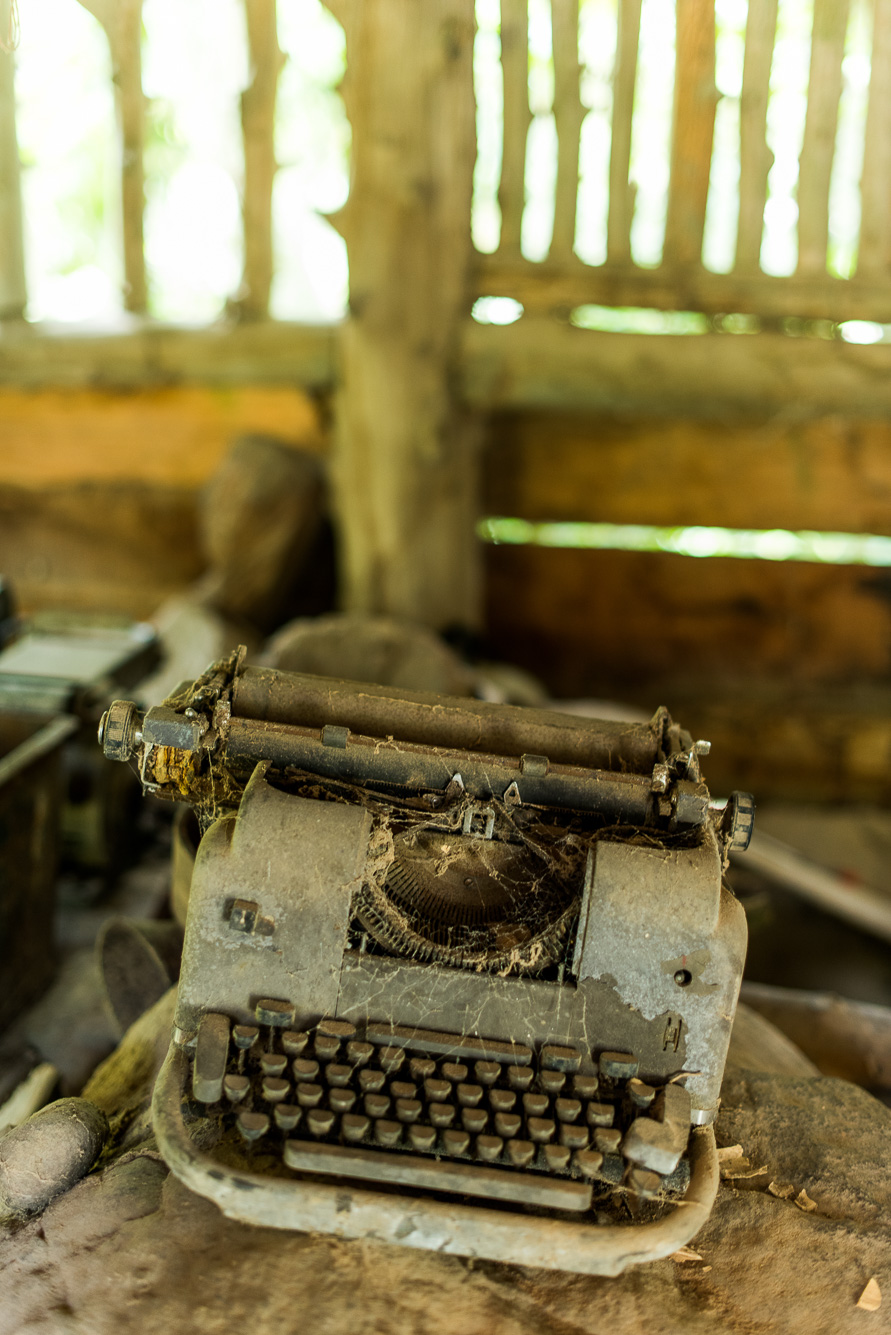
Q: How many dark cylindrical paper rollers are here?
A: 2